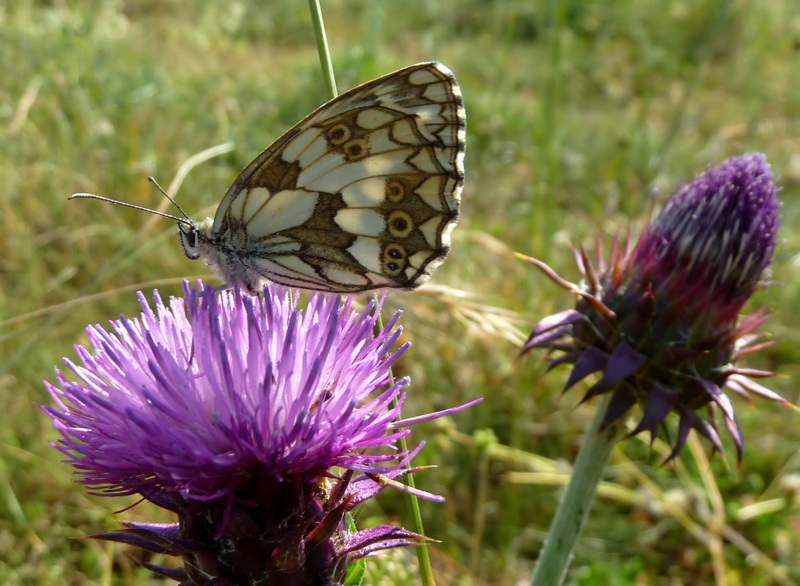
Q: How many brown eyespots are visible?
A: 6